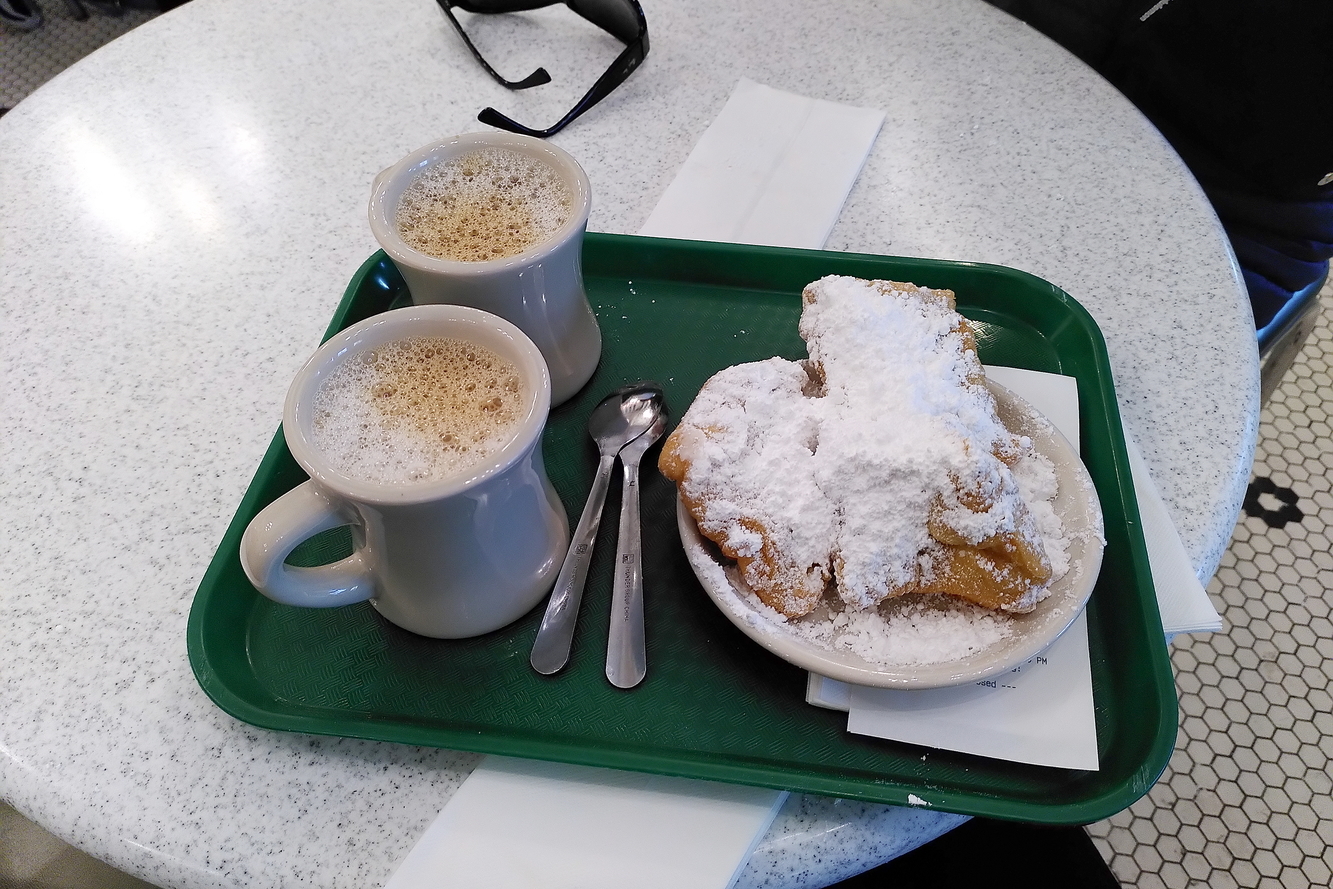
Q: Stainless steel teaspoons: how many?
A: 2